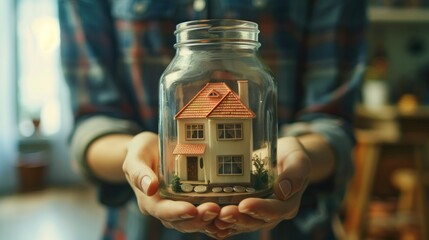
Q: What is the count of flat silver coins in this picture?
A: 6